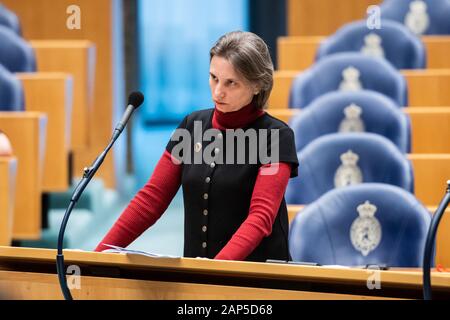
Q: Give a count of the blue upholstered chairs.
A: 9